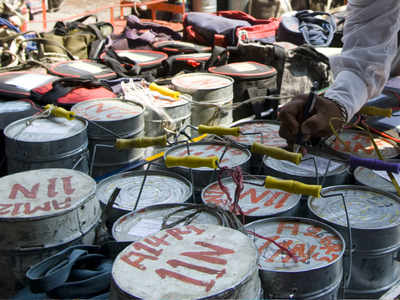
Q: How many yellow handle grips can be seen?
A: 8